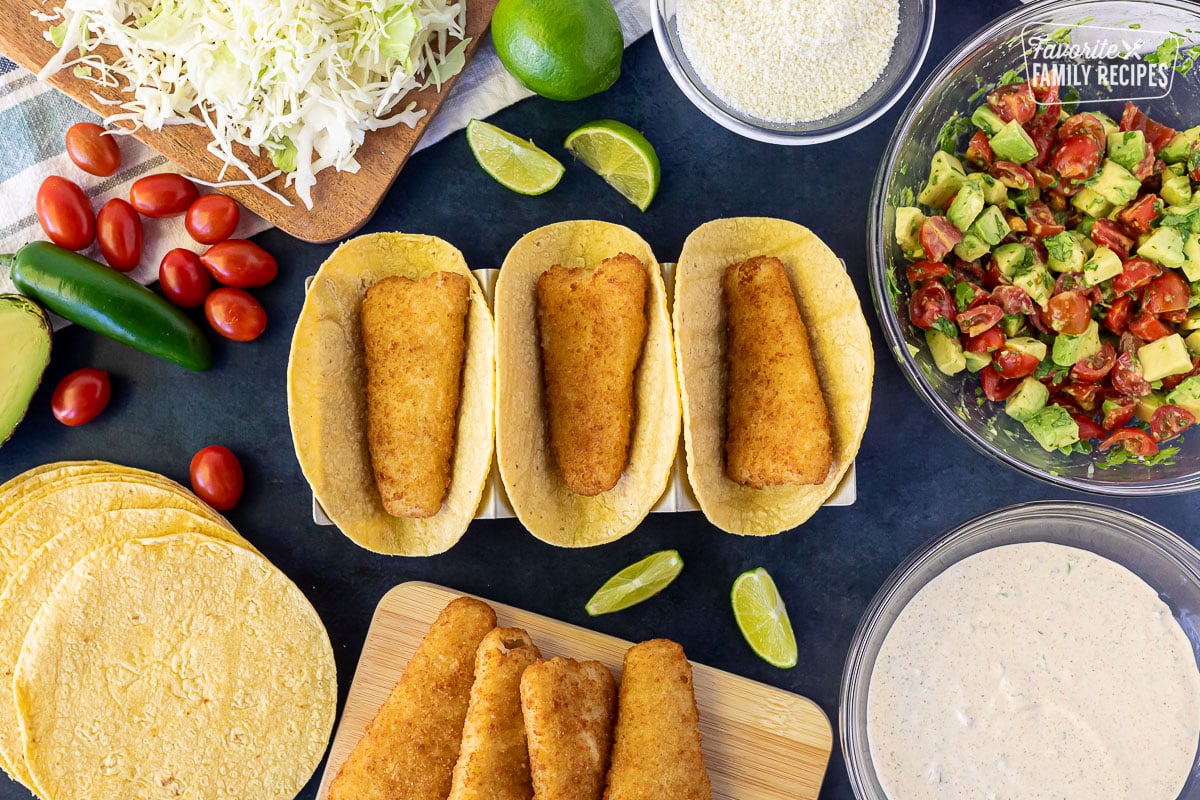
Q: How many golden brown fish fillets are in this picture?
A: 7